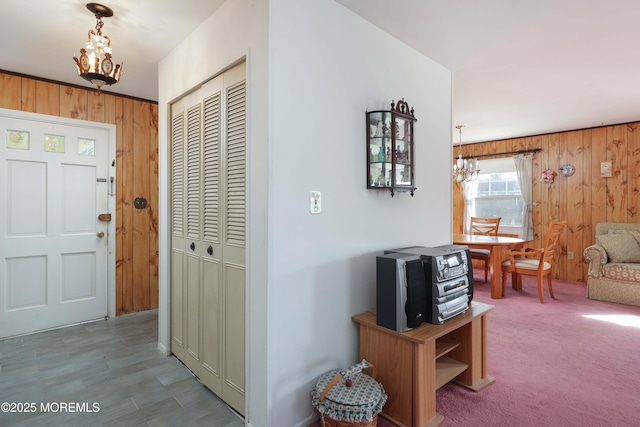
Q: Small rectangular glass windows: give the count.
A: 3